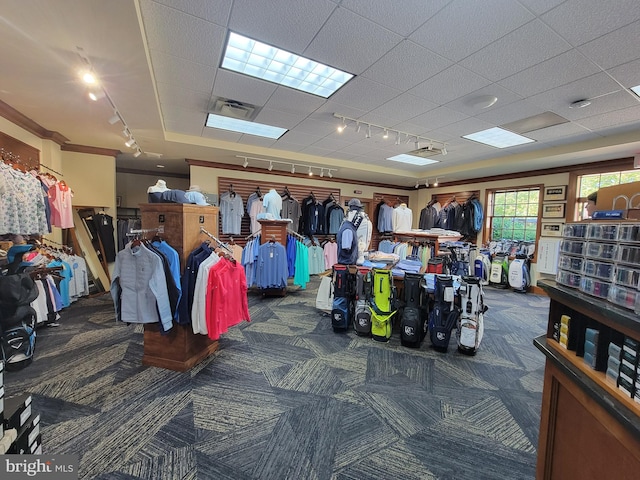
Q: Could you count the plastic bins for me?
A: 12